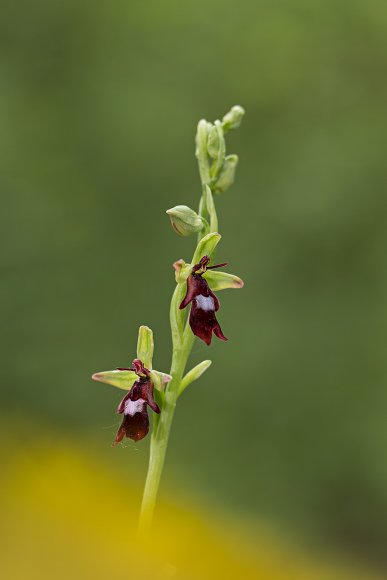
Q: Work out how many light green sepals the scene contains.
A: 6